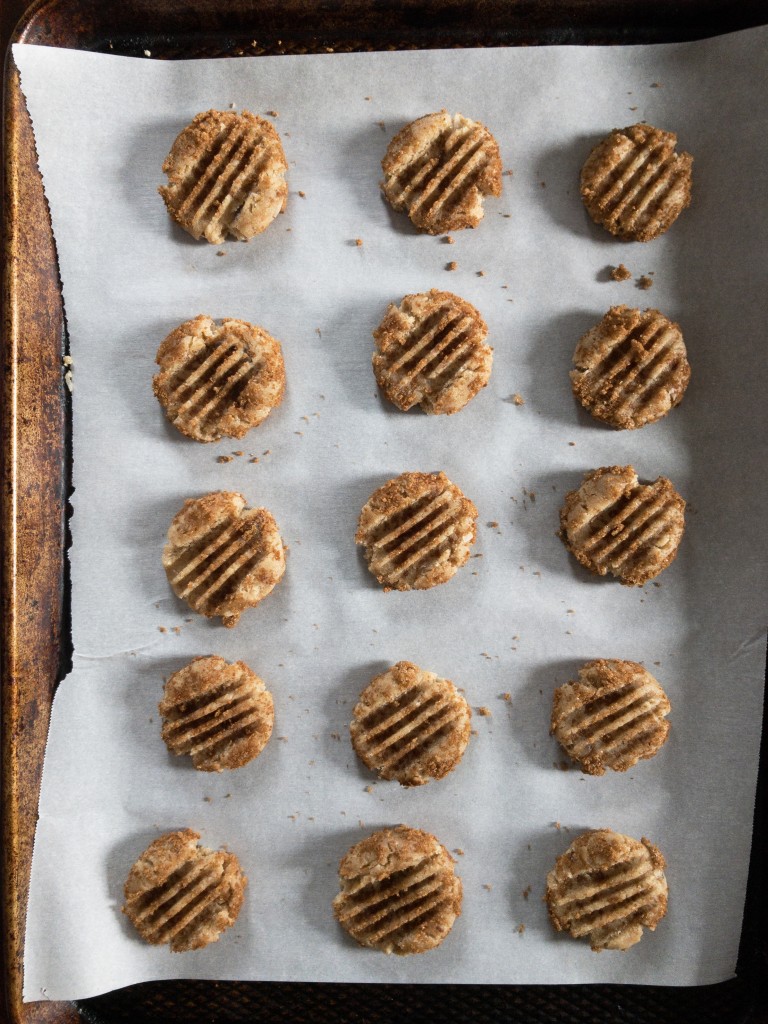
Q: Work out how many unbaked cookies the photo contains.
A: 15